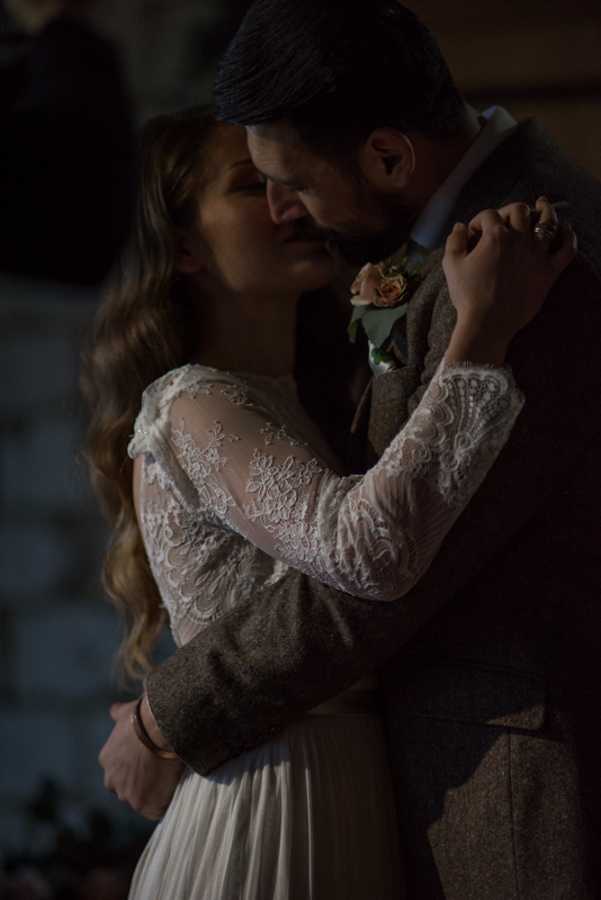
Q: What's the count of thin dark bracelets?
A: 1